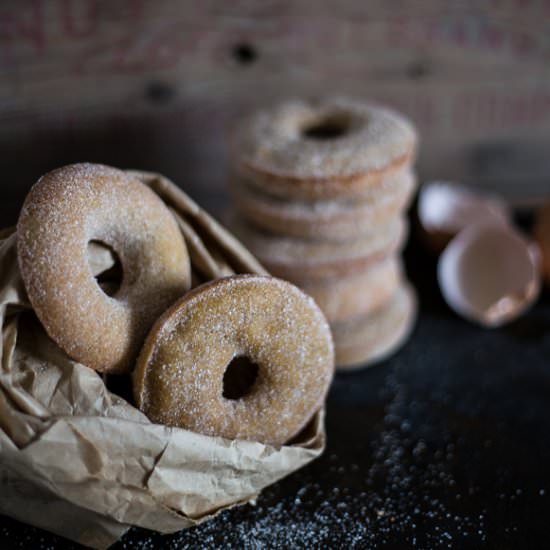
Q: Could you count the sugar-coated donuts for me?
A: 7